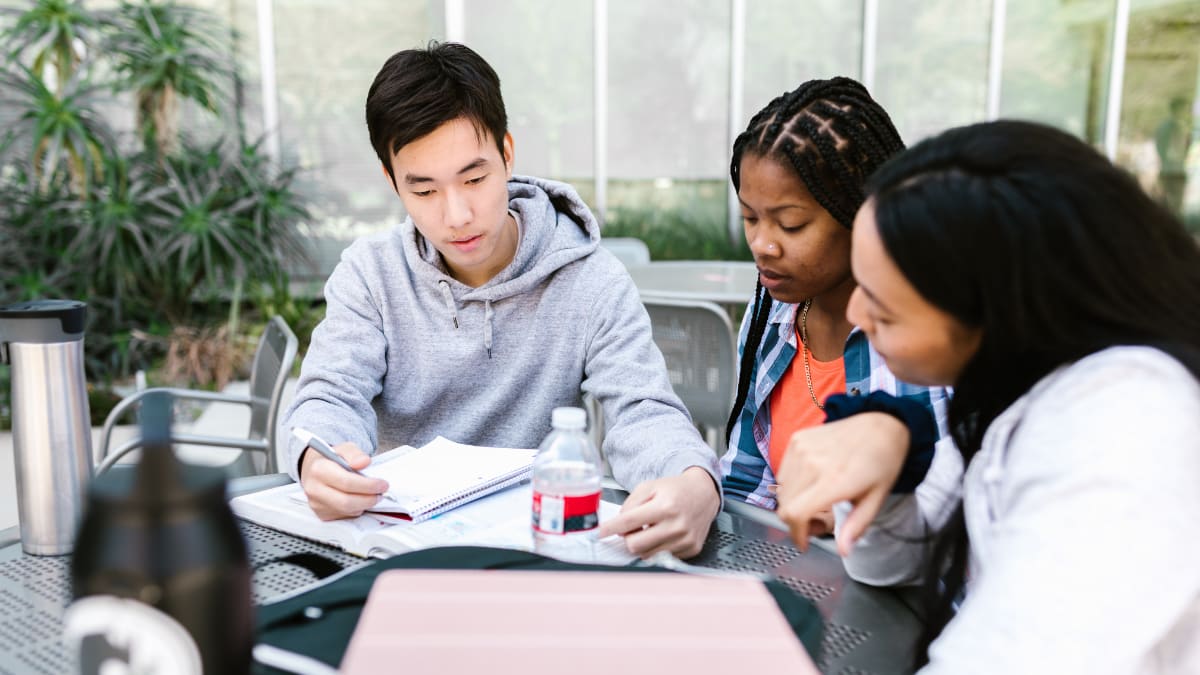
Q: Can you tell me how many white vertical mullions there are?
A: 7